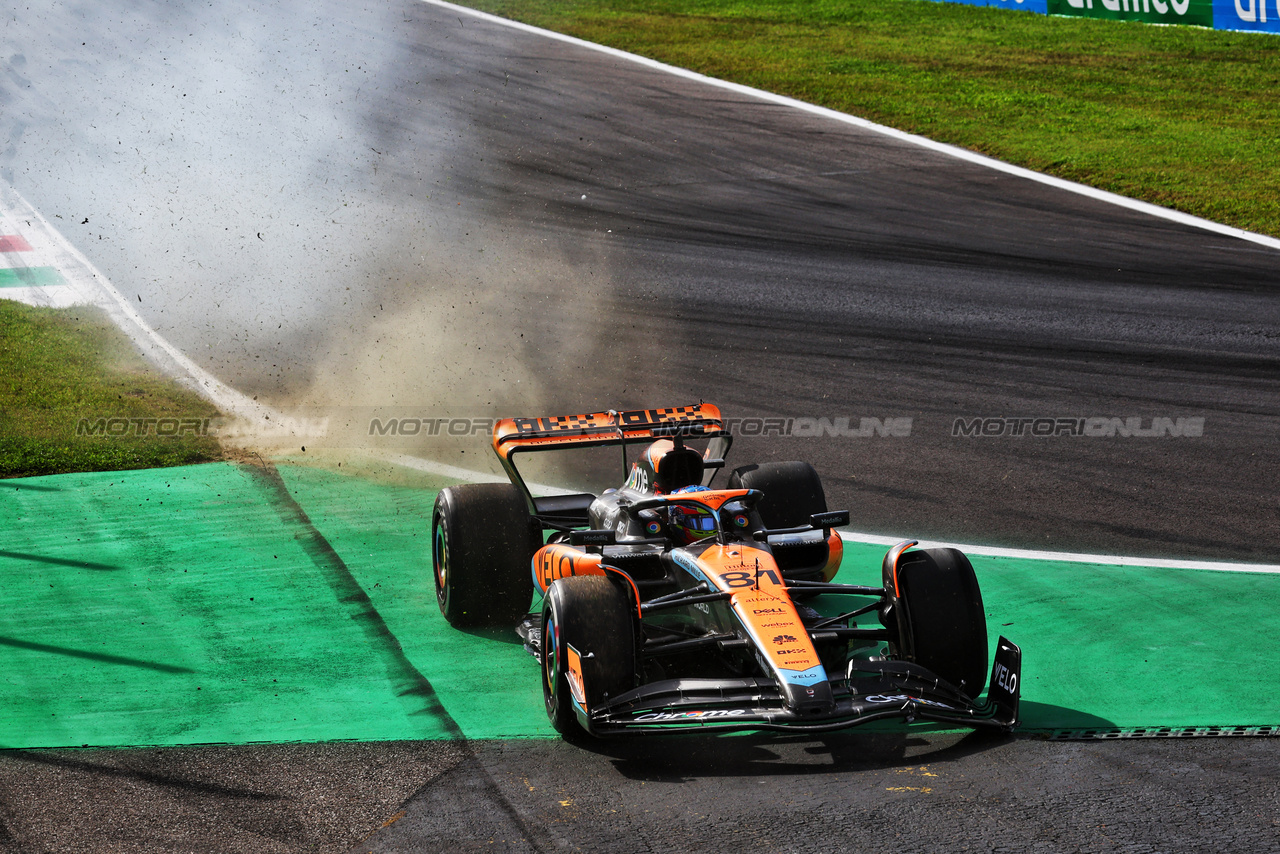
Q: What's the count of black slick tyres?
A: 4